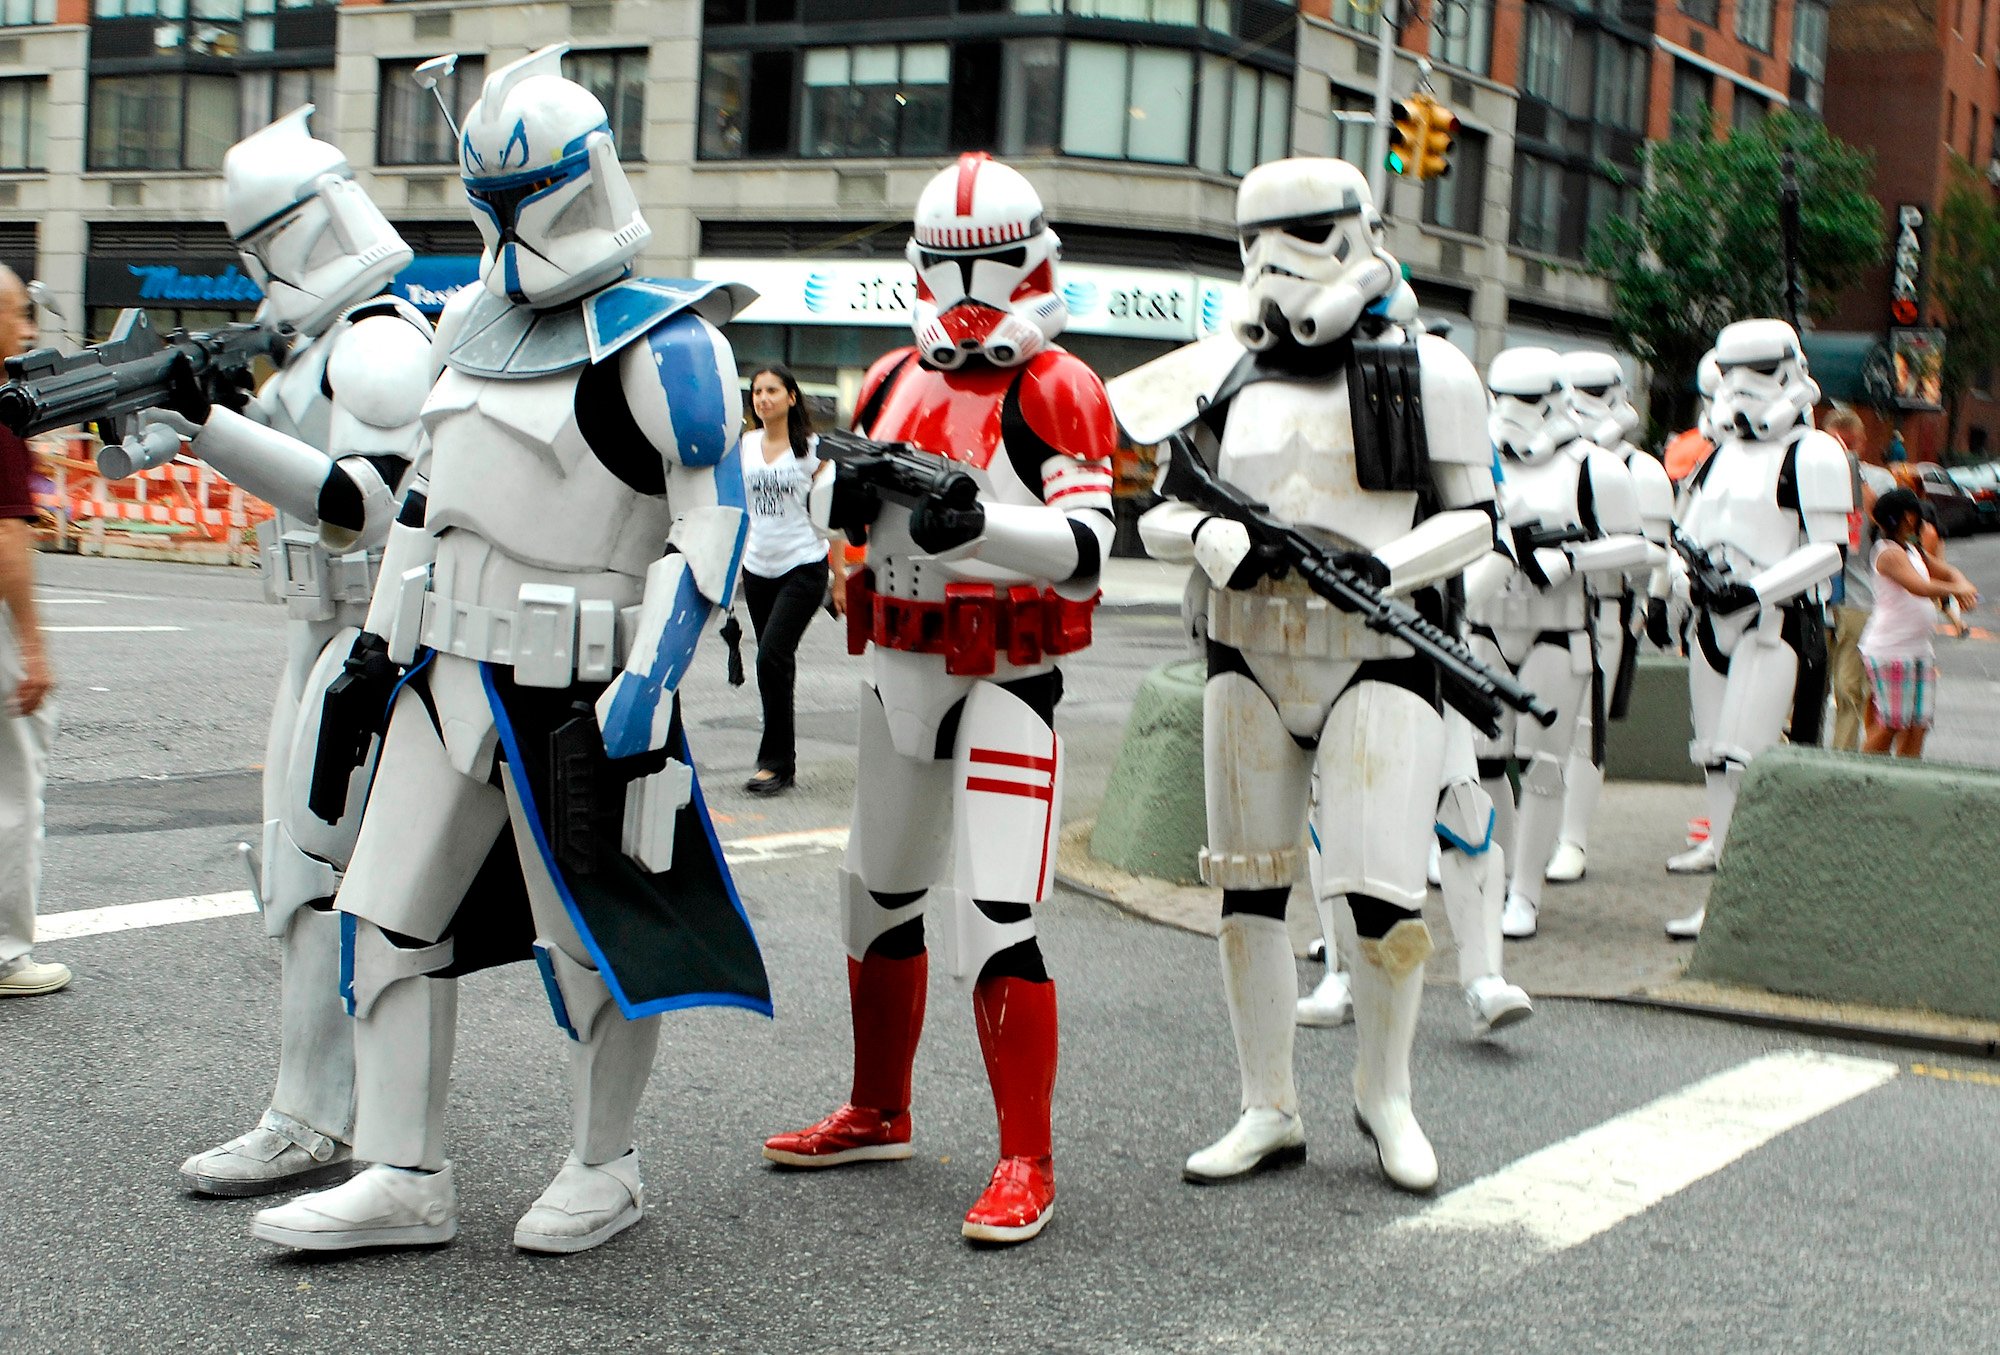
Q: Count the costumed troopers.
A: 9